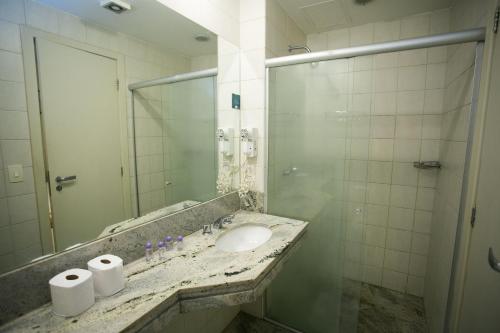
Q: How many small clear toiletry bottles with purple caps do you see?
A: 4